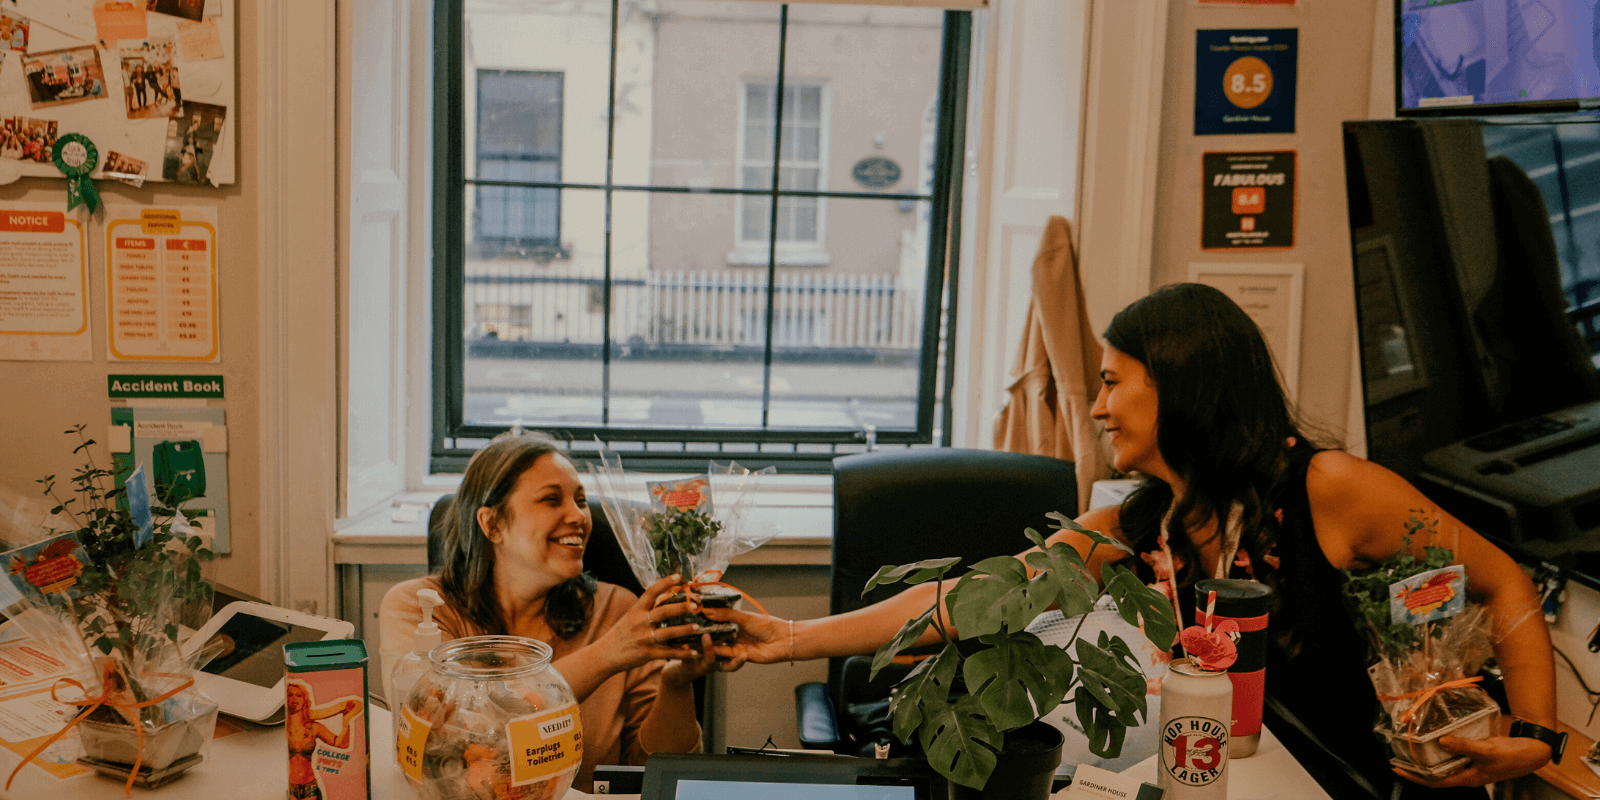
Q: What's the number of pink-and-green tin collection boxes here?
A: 1